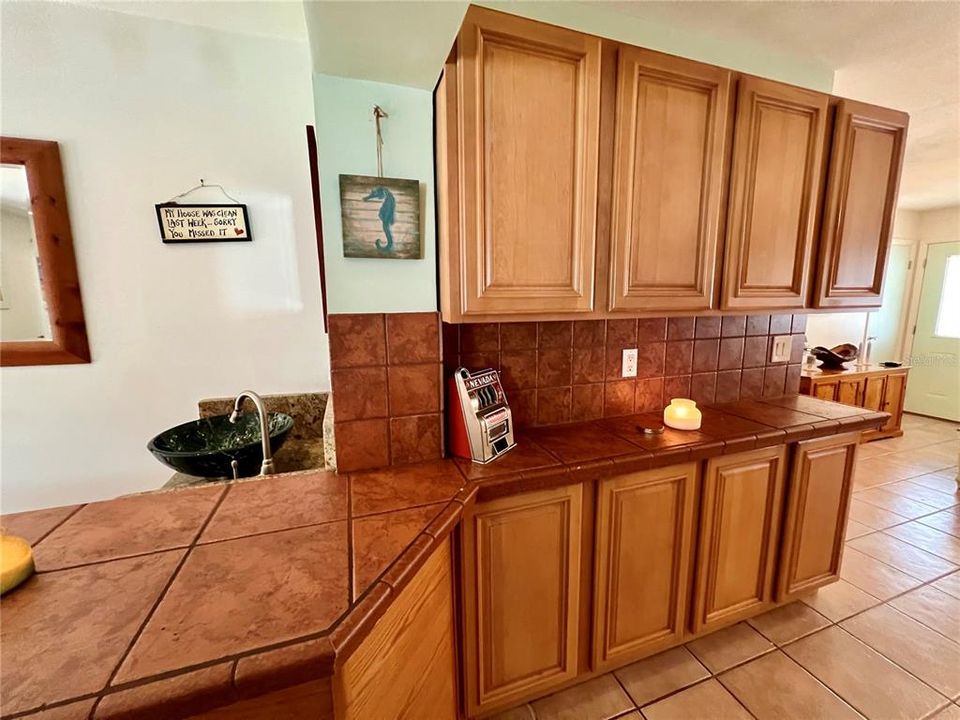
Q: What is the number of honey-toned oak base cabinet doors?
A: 4